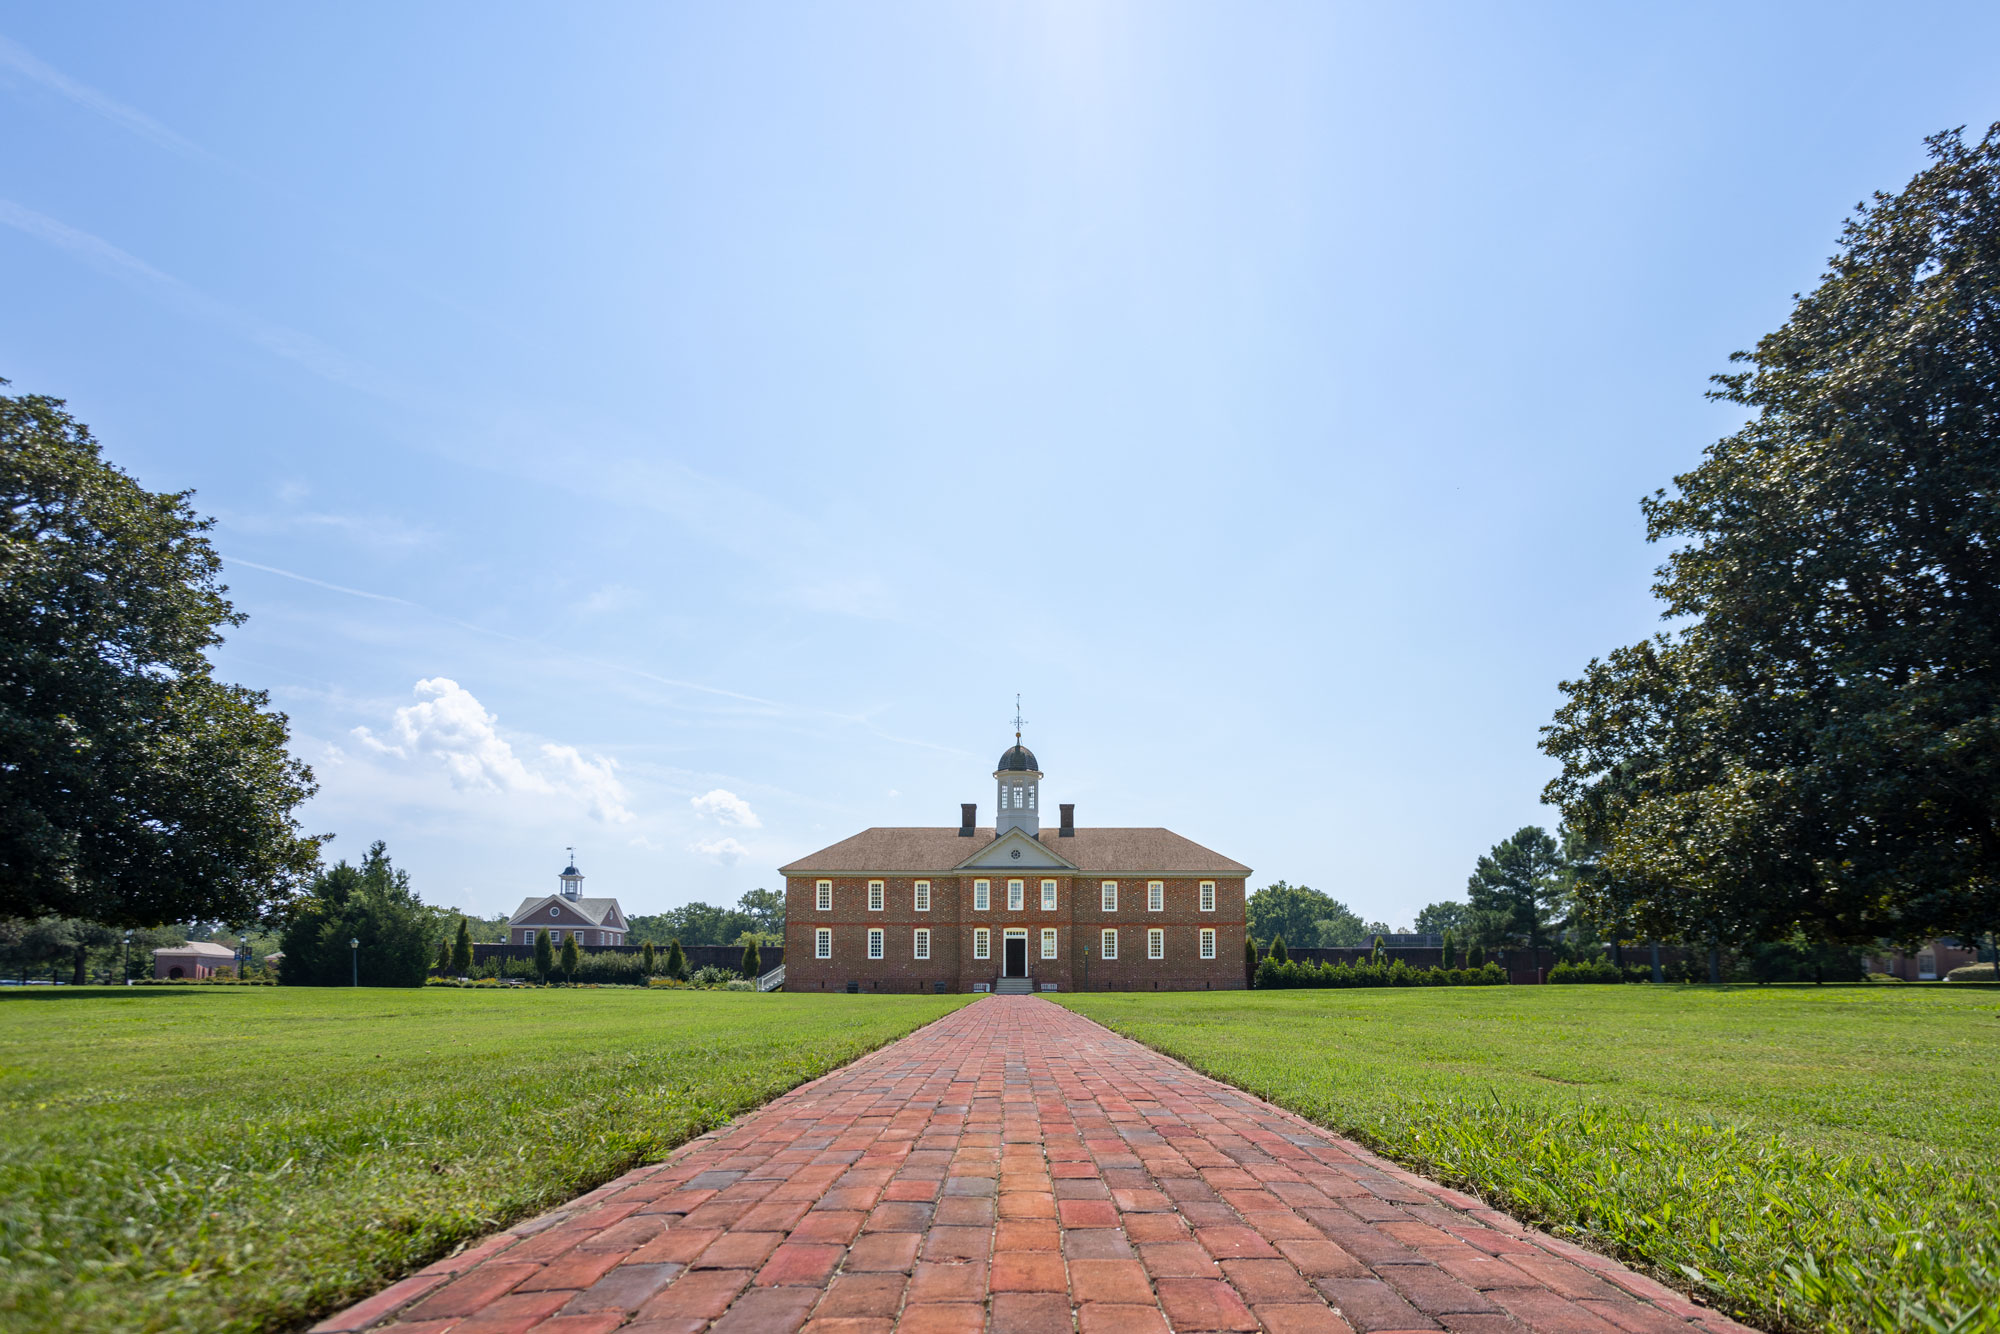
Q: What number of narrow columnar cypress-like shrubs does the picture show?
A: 12